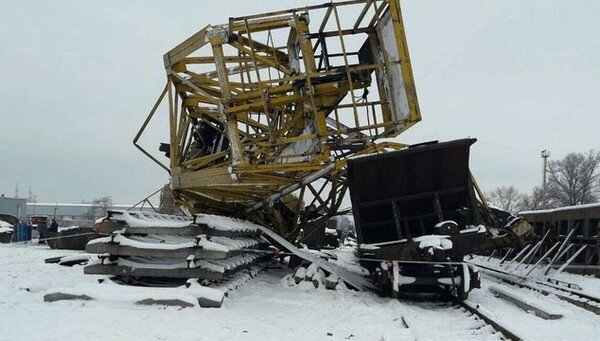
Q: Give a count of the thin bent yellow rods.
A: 1